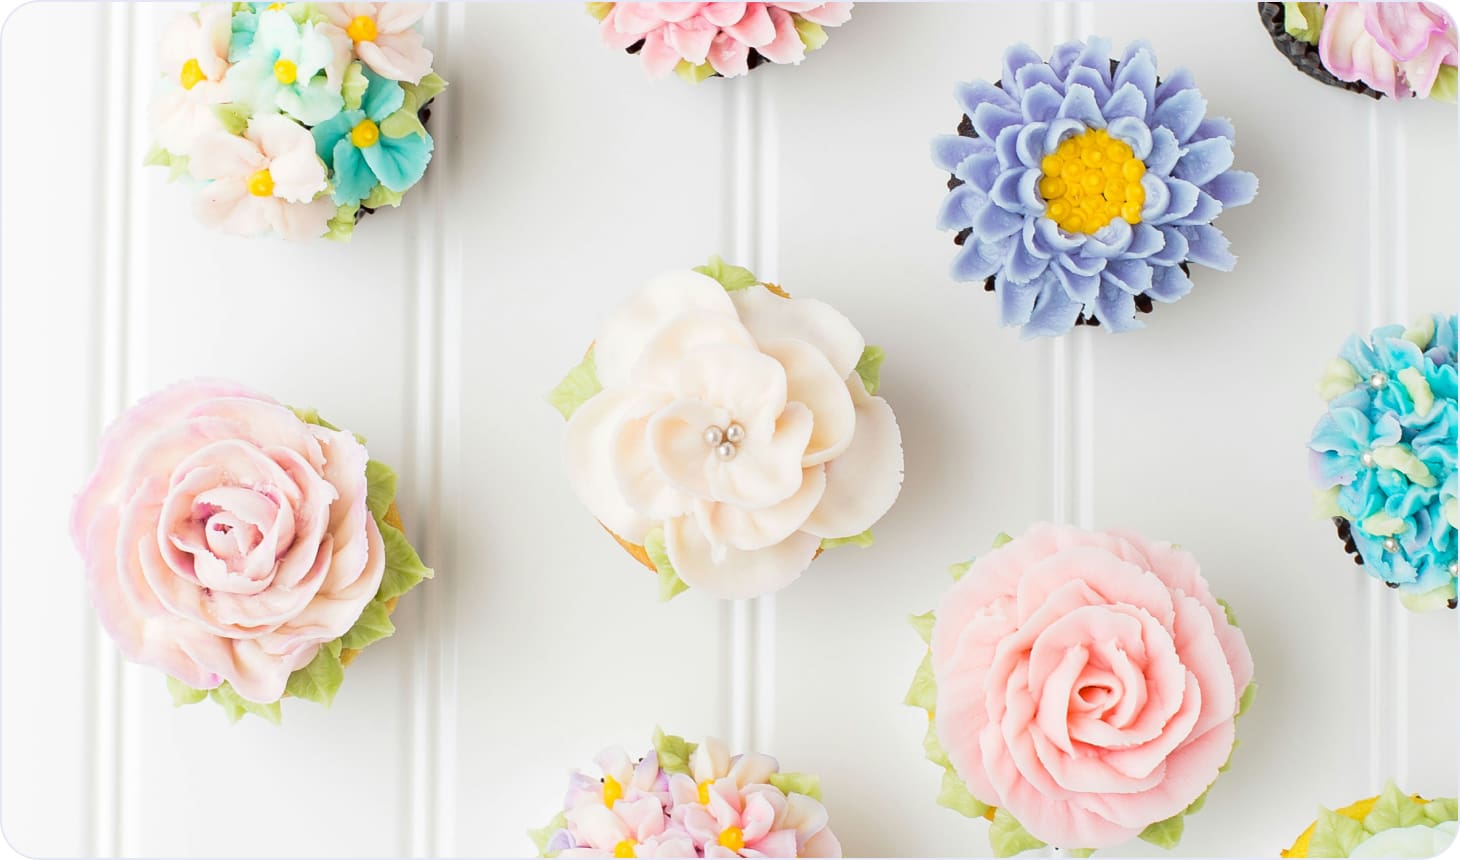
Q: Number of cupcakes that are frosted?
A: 10